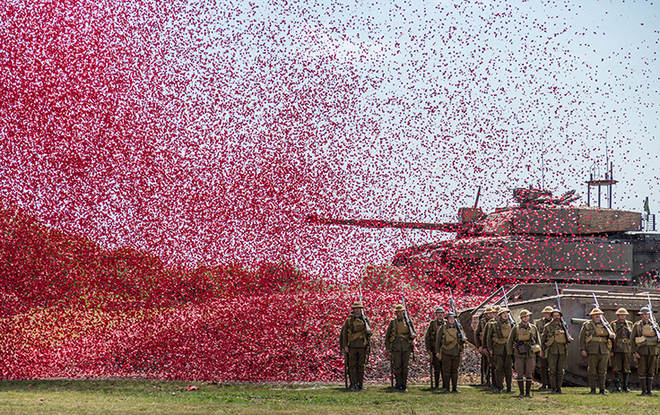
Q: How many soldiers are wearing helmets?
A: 13